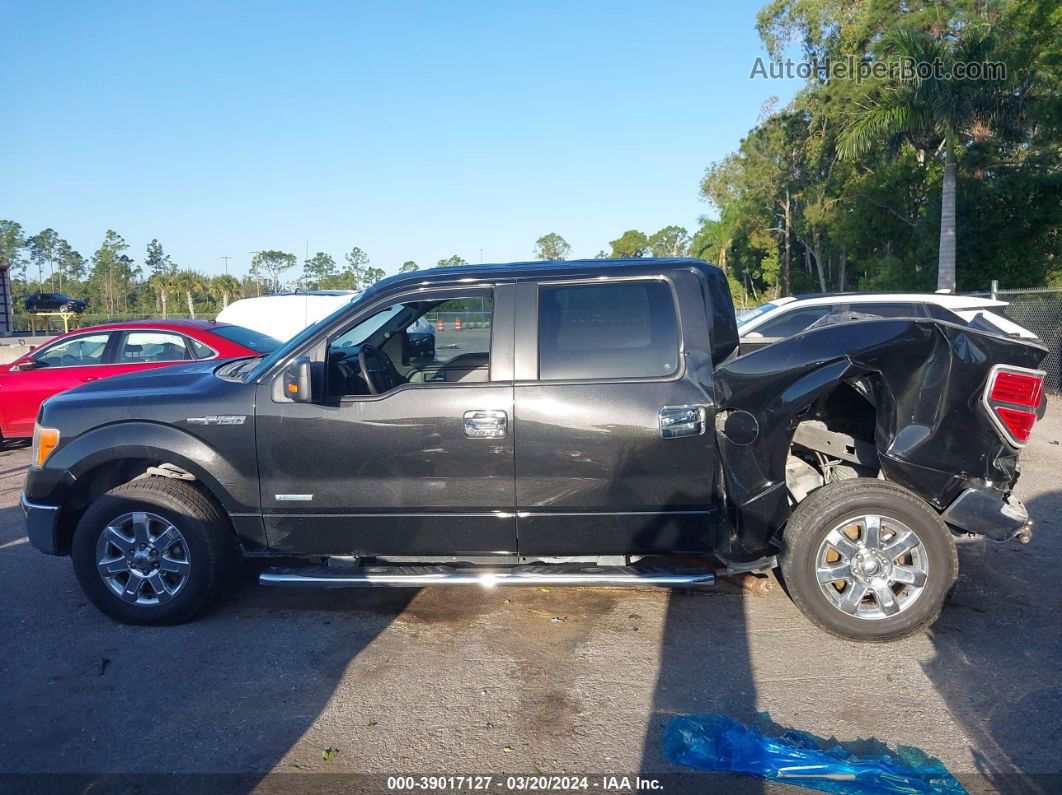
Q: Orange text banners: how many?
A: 0